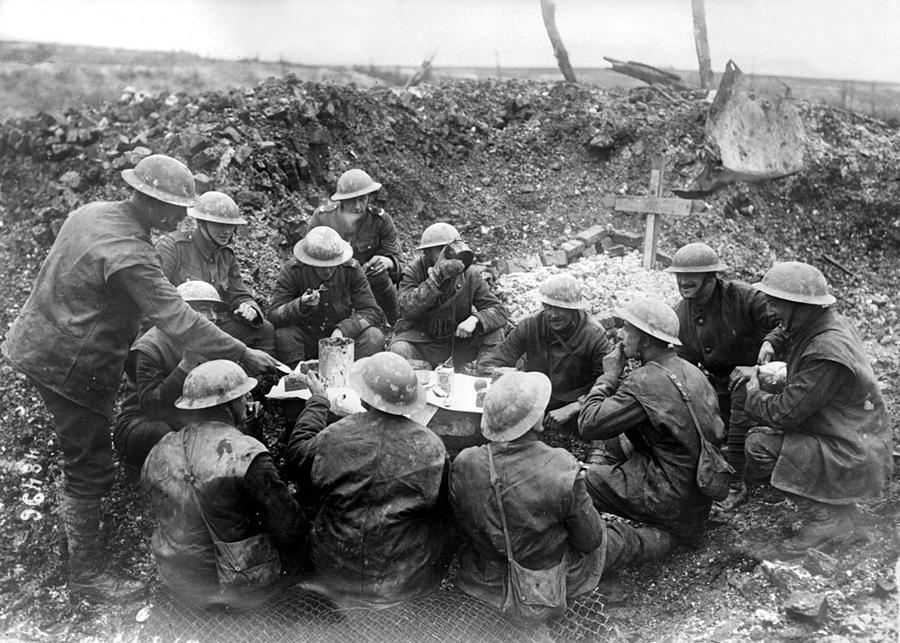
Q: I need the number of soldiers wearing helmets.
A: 13